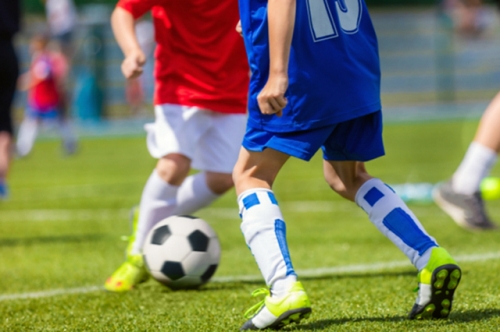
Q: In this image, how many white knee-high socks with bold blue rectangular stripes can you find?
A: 2